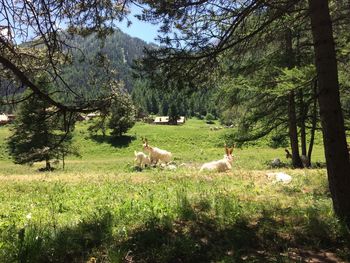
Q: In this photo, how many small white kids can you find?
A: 1